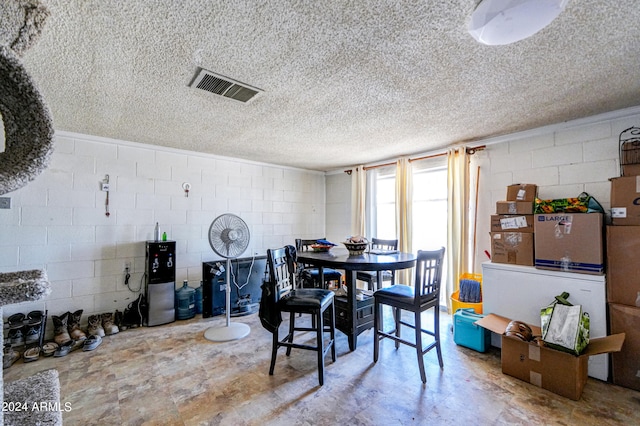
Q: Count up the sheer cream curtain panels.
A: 3